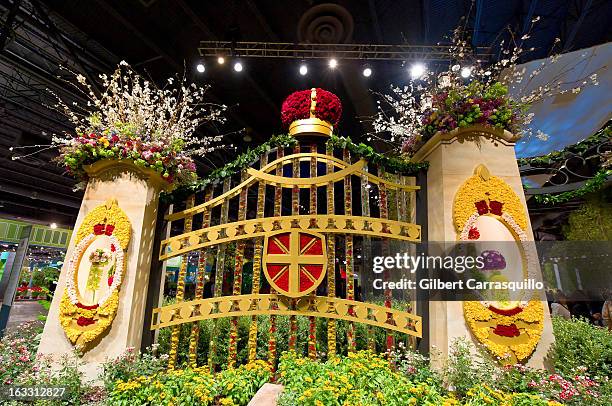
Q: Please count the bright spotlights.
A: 8